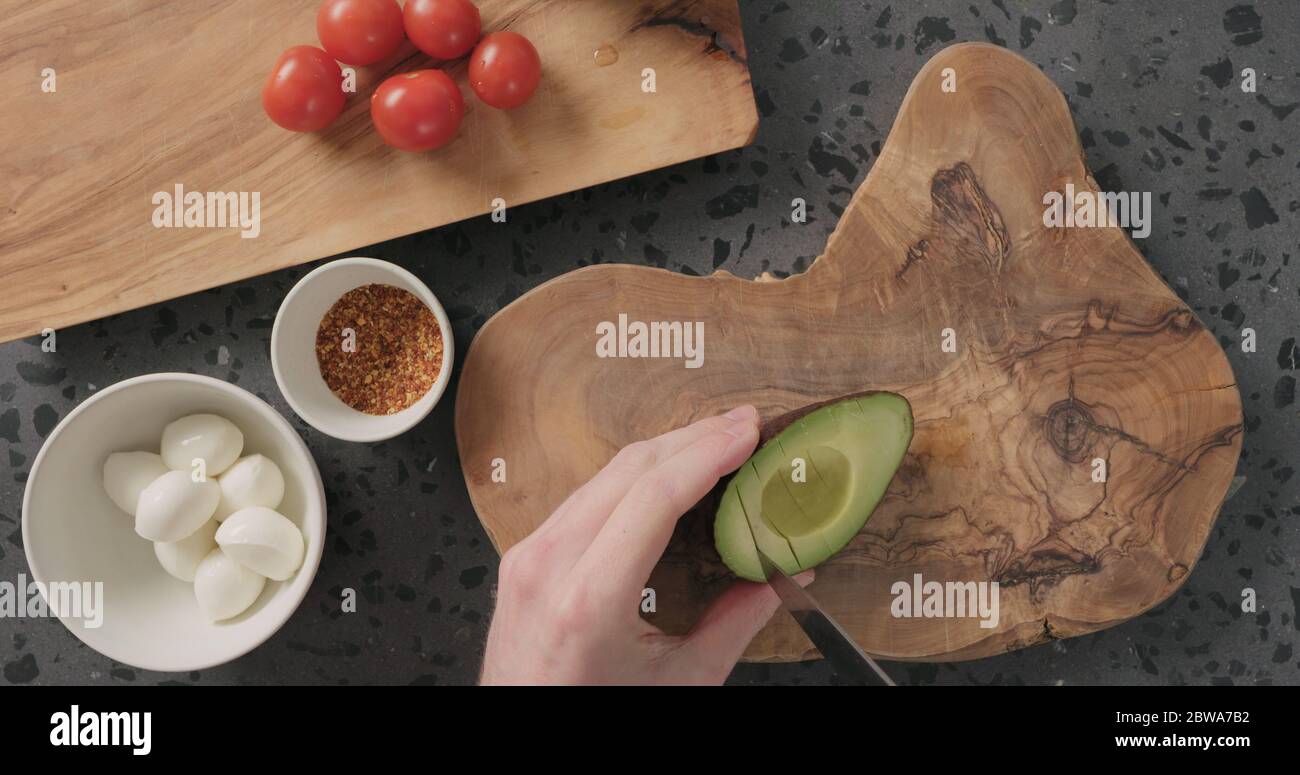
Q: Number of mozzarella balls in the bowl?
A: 7